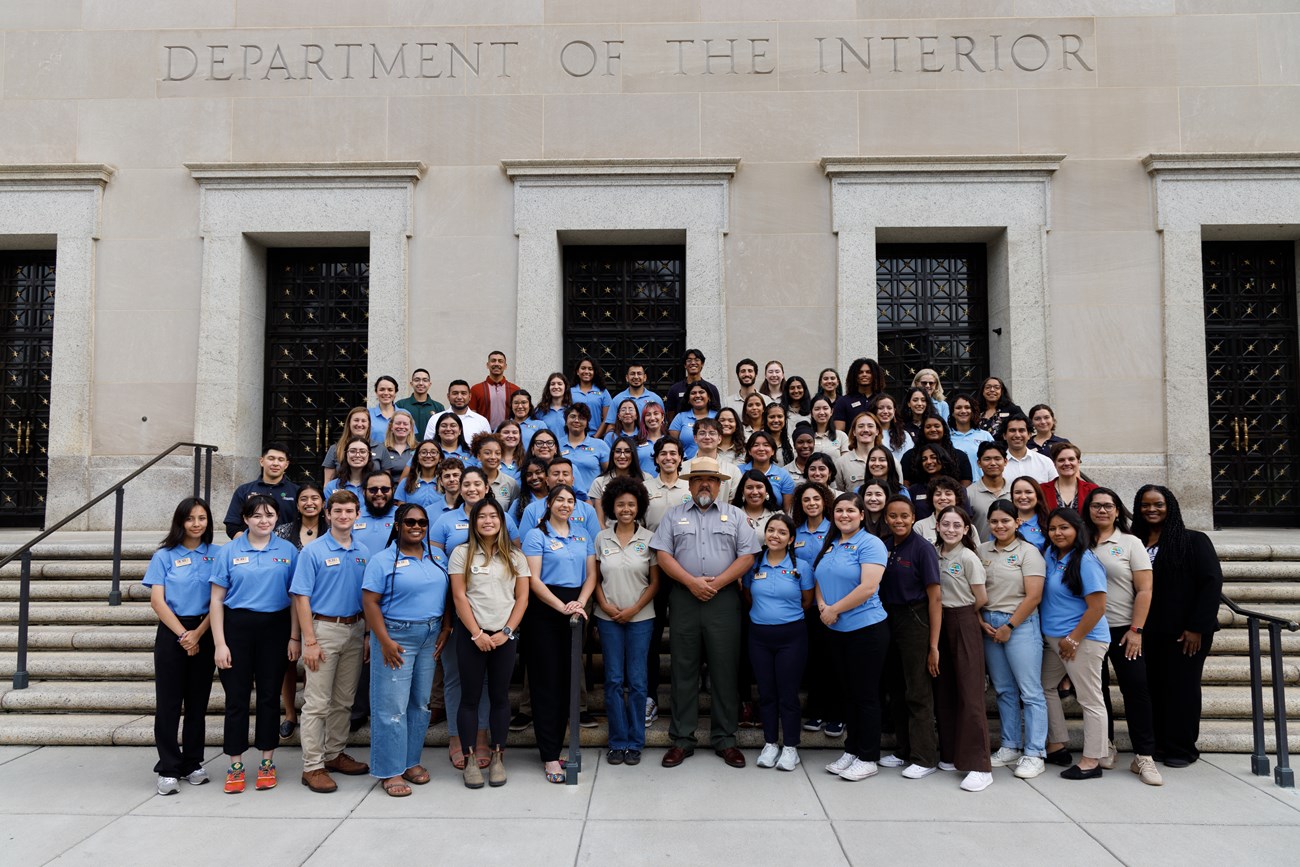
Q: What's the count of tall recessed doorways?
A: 5